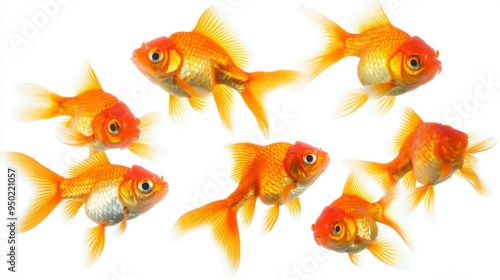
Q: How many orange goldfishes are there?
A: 7